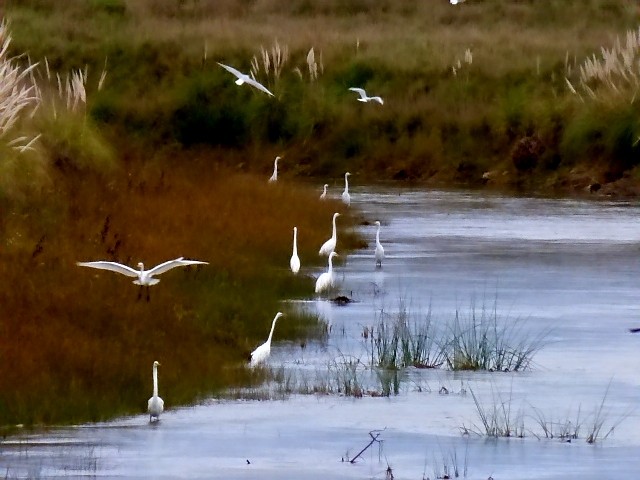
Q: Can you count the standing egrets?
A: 9